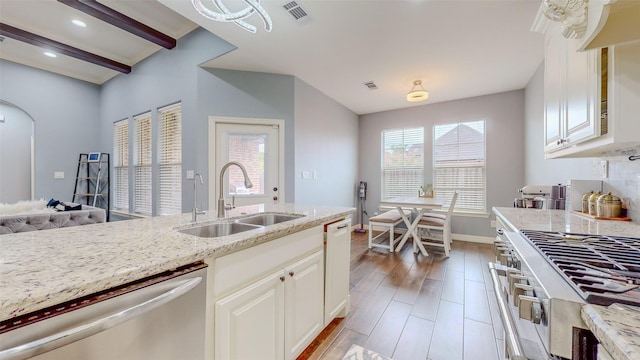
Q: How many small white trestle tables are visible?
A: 1